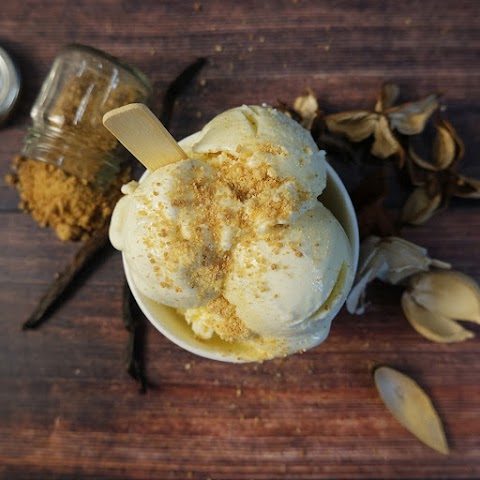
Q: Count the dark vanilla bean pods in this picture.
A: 3